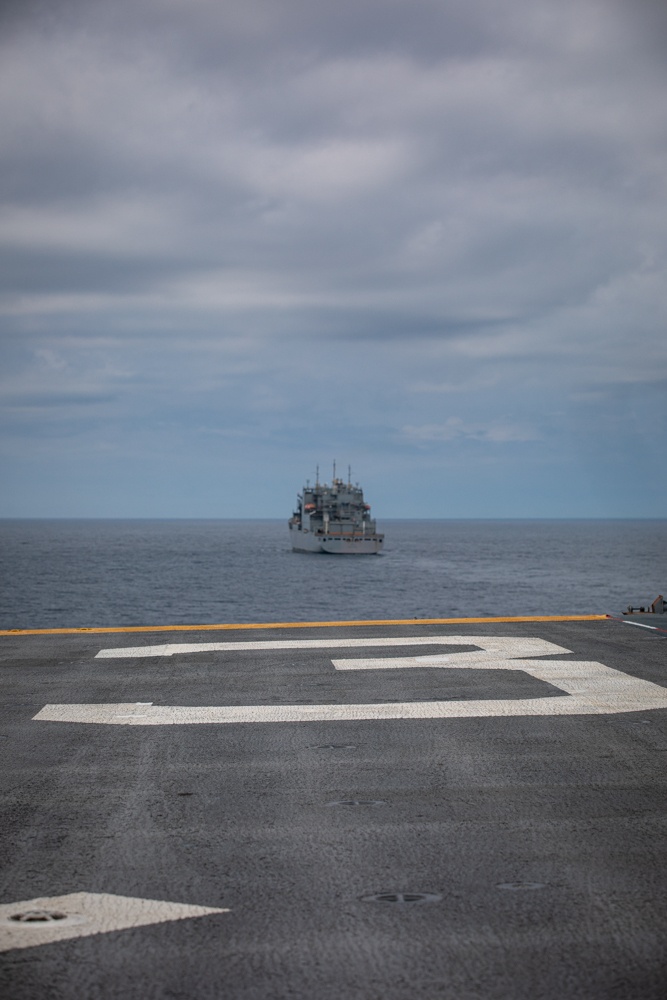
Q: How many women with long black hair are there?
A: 0